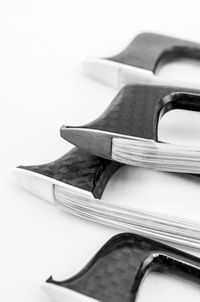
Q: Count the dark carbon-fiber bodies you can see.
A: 4